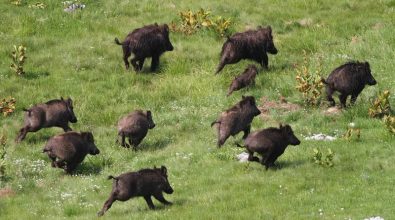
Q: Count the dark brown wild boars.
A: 10